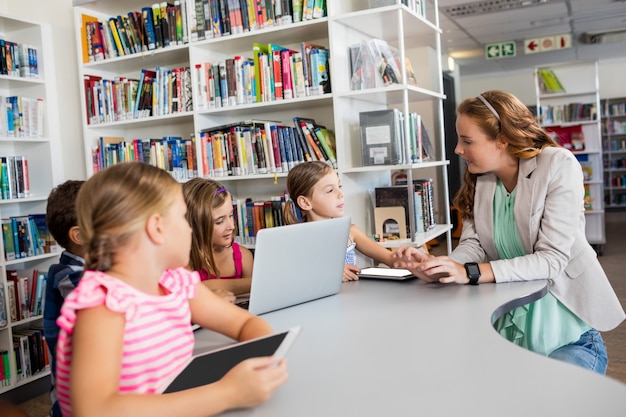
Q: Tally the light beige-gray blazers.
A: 1